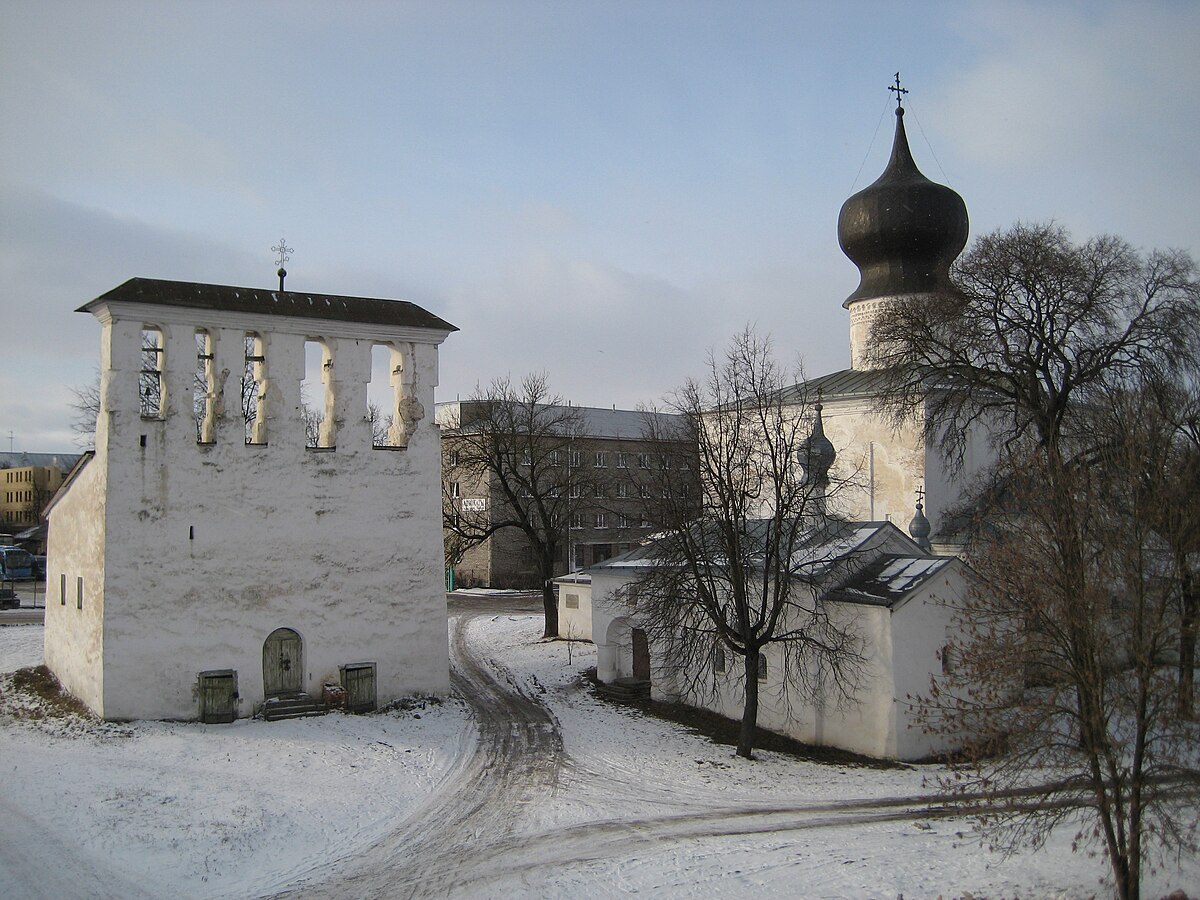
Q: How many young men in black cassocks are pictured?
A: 0